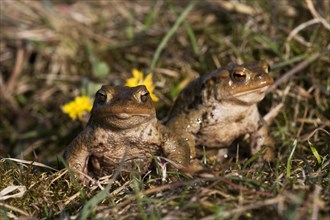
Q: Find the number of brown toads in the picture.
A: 2